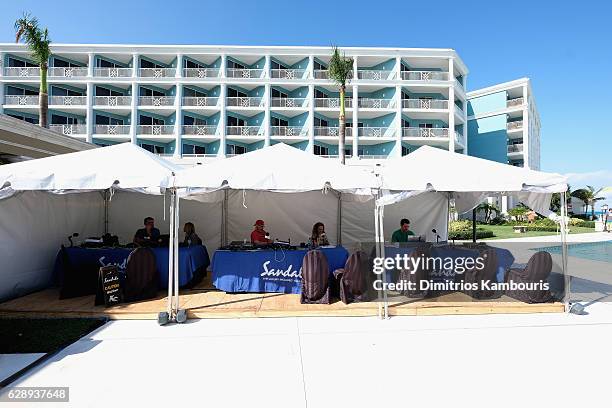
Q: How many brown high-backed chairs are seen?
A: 6